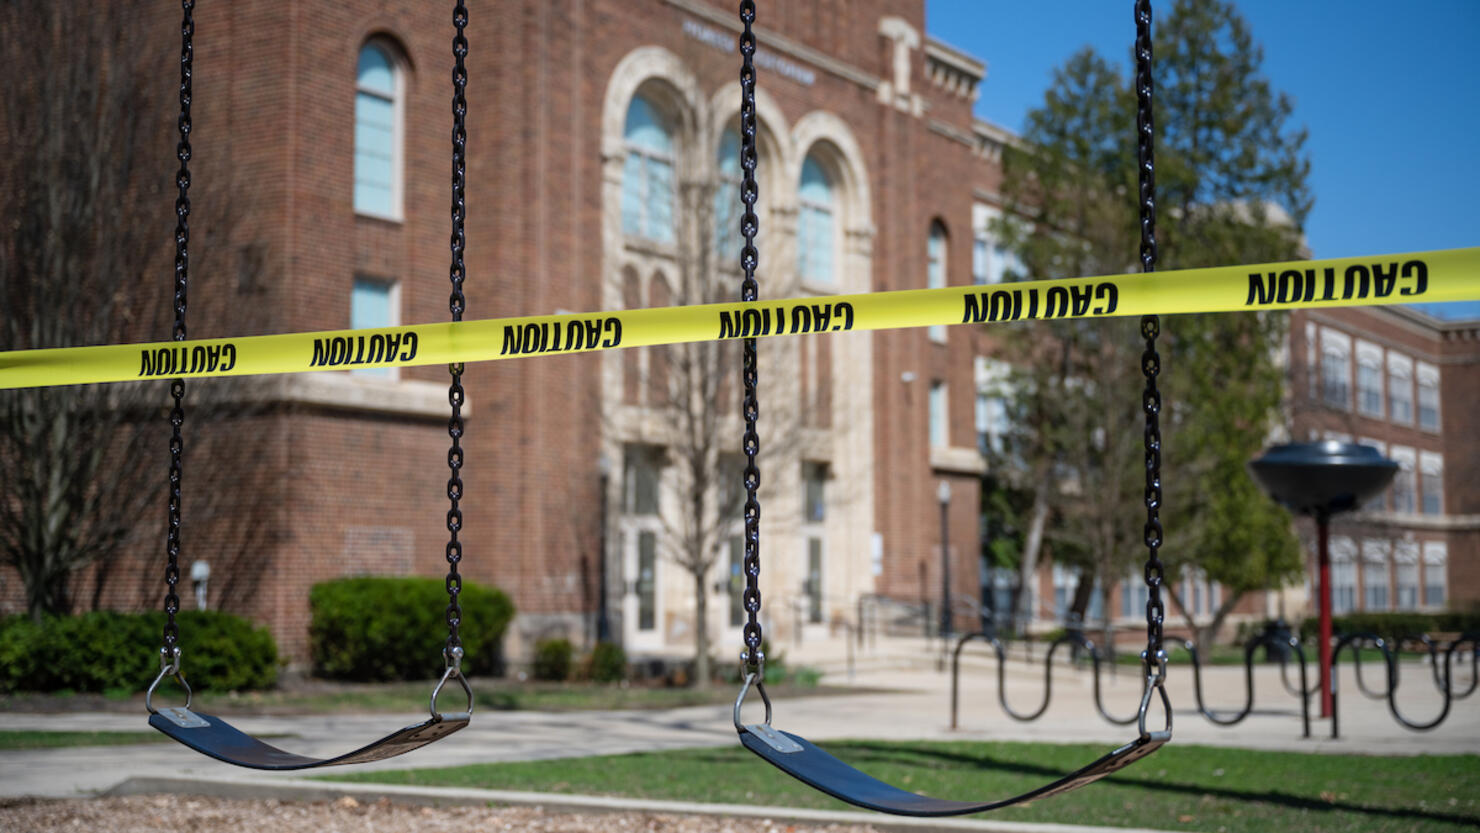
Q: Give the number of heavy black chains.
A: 4